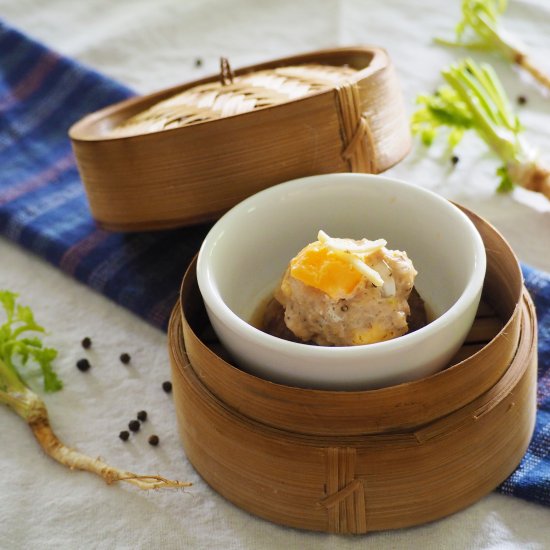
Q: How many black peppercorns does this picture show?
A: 11